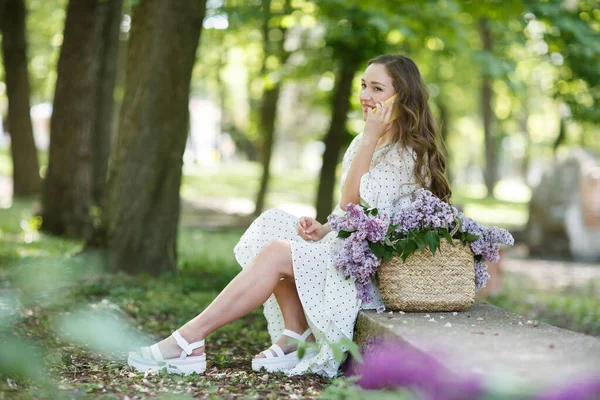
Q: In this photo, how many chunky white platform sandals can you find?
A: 2